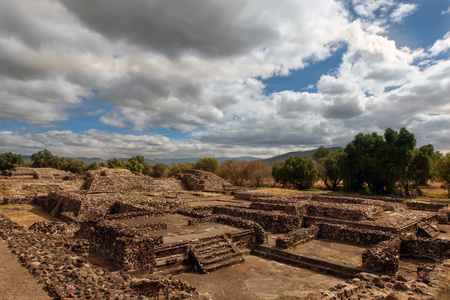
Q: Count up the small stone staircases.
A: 2